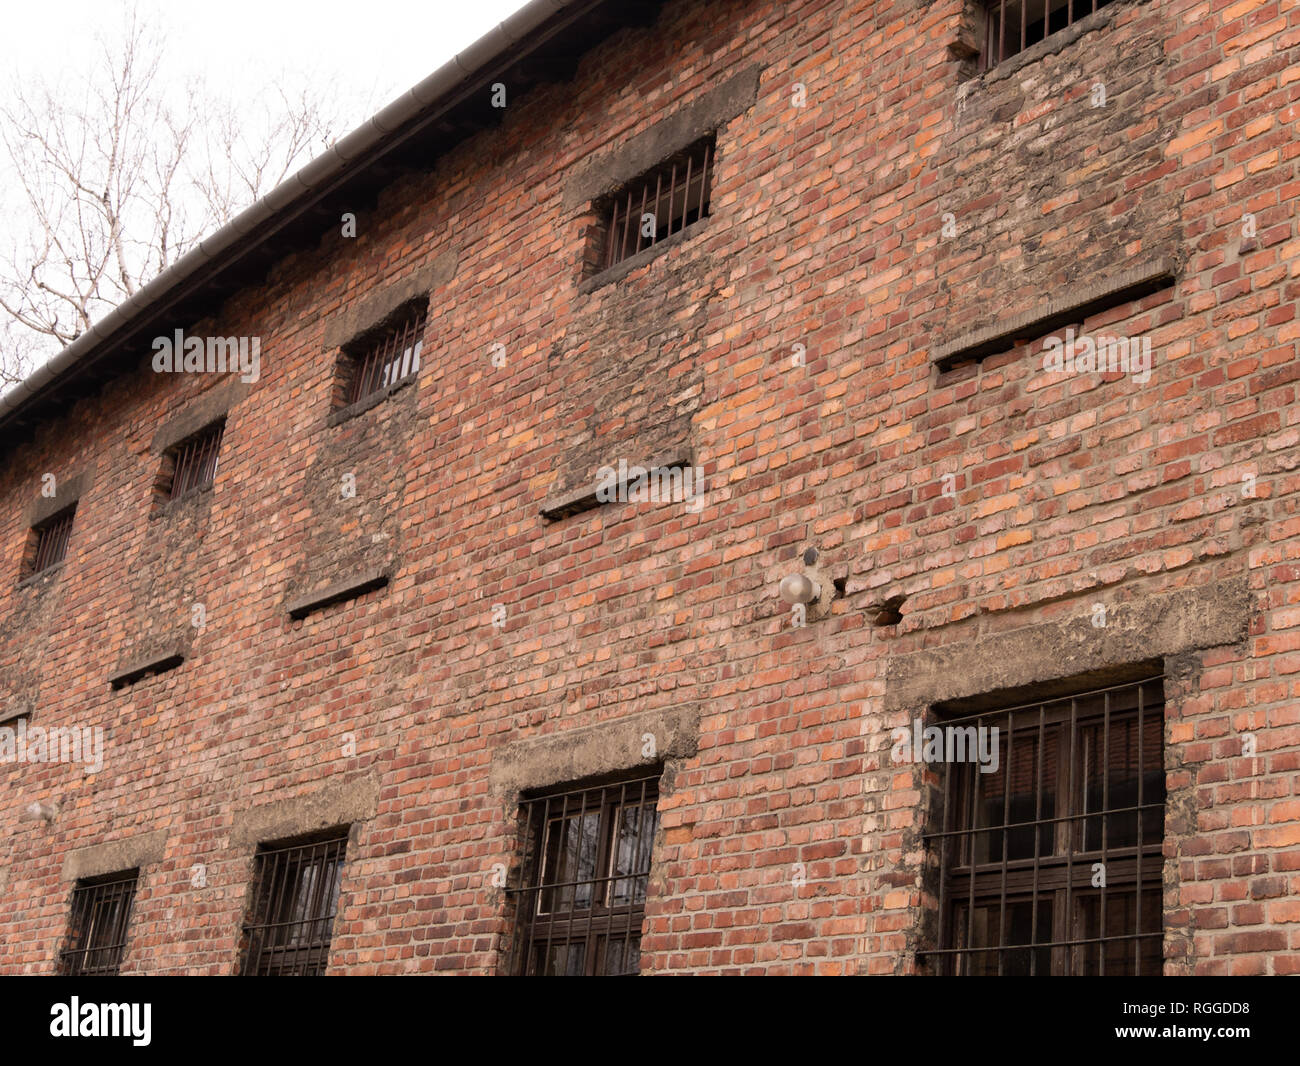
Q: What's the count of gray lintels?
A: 8